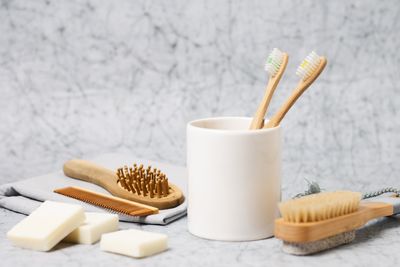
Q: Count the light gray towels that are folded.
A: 1